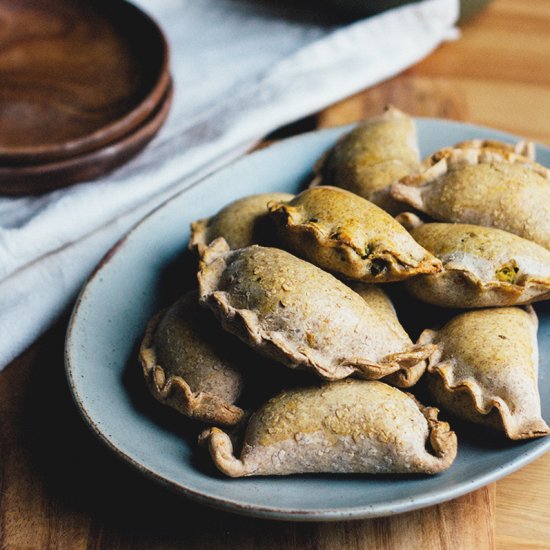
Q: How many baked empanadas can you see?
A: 10